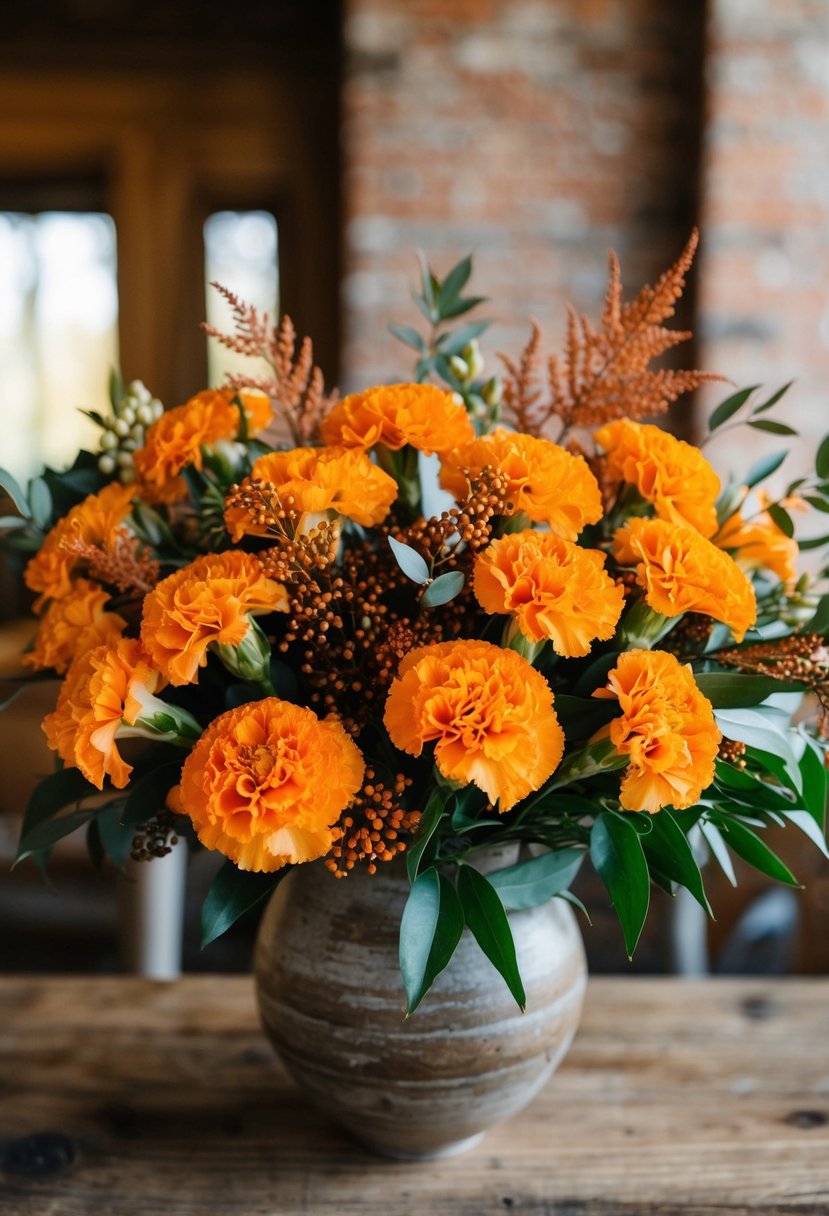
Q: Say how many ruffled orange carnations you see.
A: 15